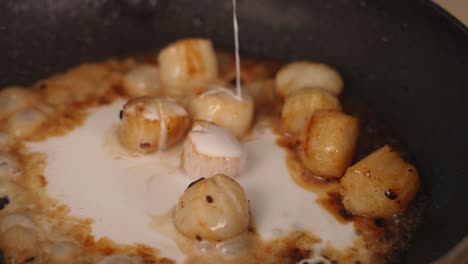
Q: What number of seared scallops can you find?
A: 9